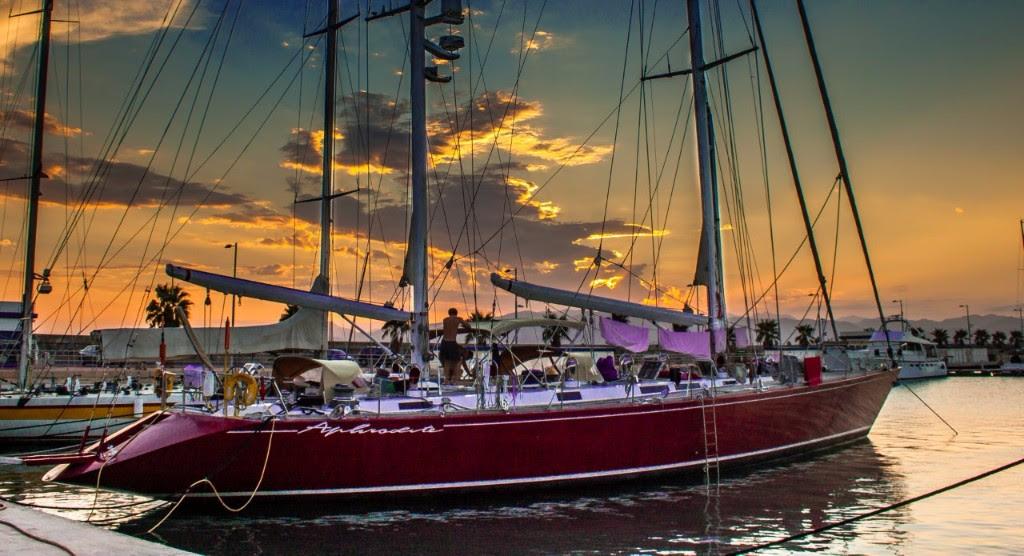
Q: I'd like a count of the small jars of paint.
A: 0